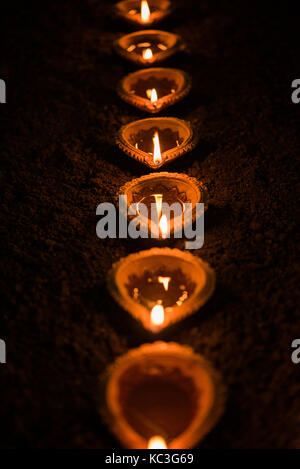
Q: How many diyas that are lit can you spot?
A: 7